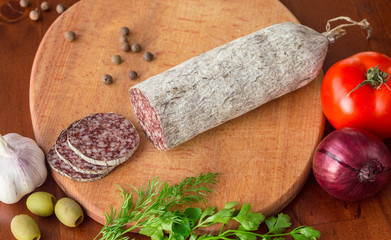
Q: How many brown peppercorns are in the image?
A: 13